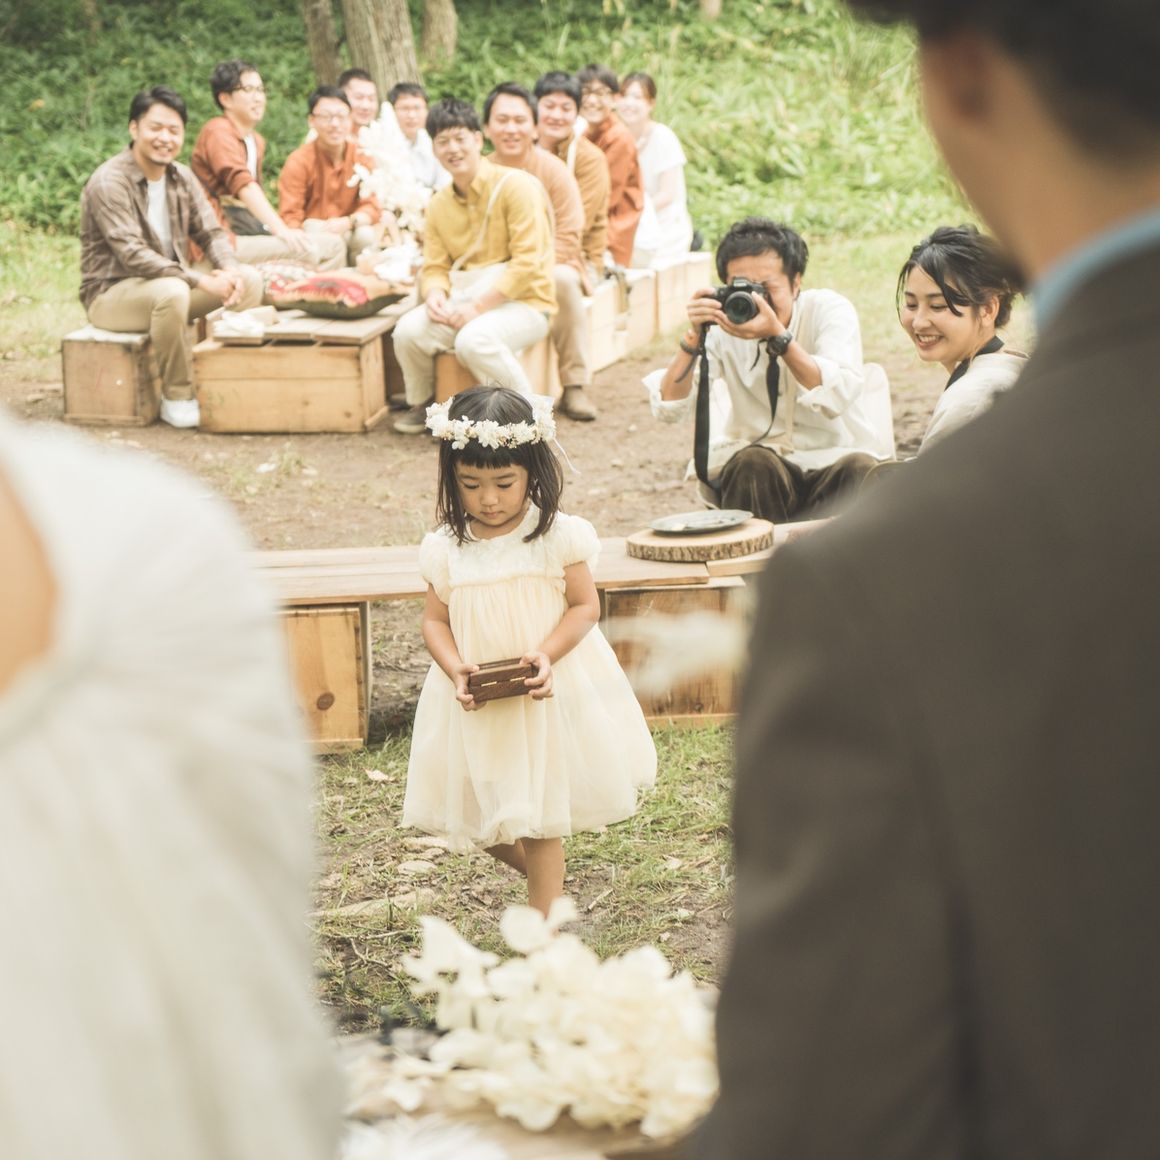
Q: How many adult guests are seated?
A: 12